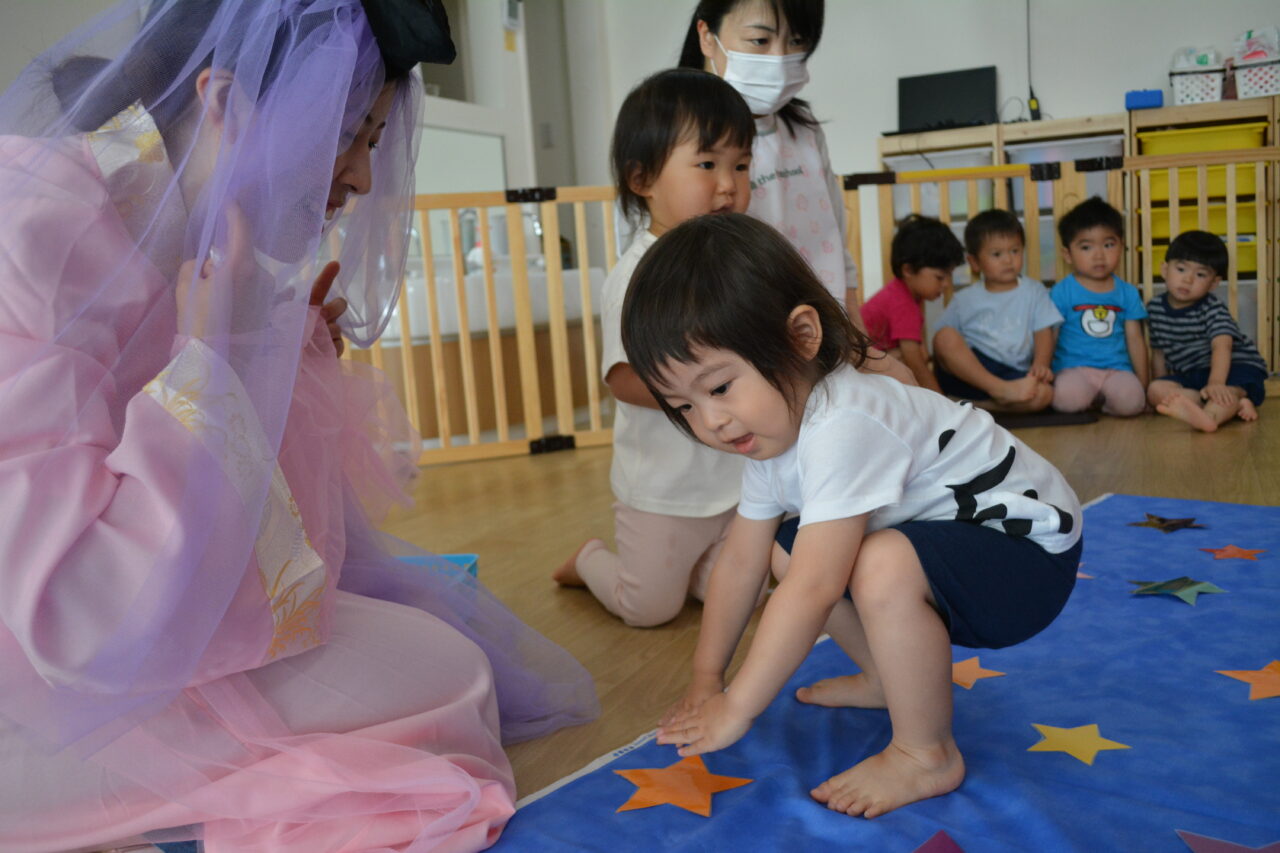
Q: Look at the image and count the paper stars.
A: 10